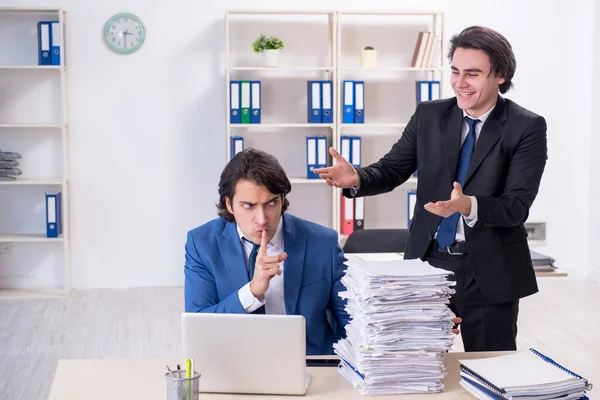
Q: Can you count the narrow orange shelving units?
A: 0